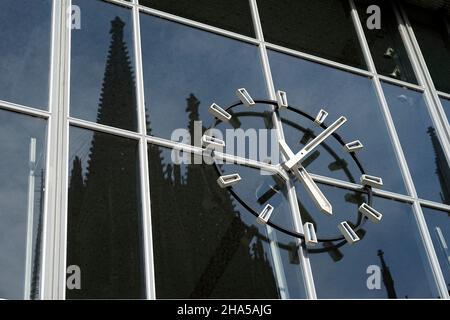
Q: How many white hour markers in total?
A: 12